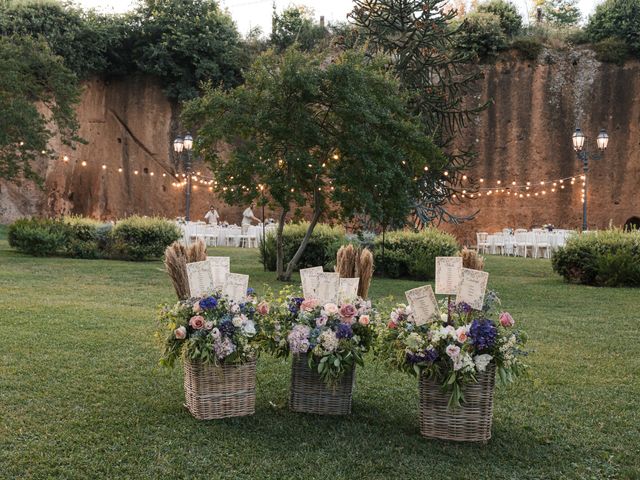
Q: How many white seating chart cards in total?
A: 9